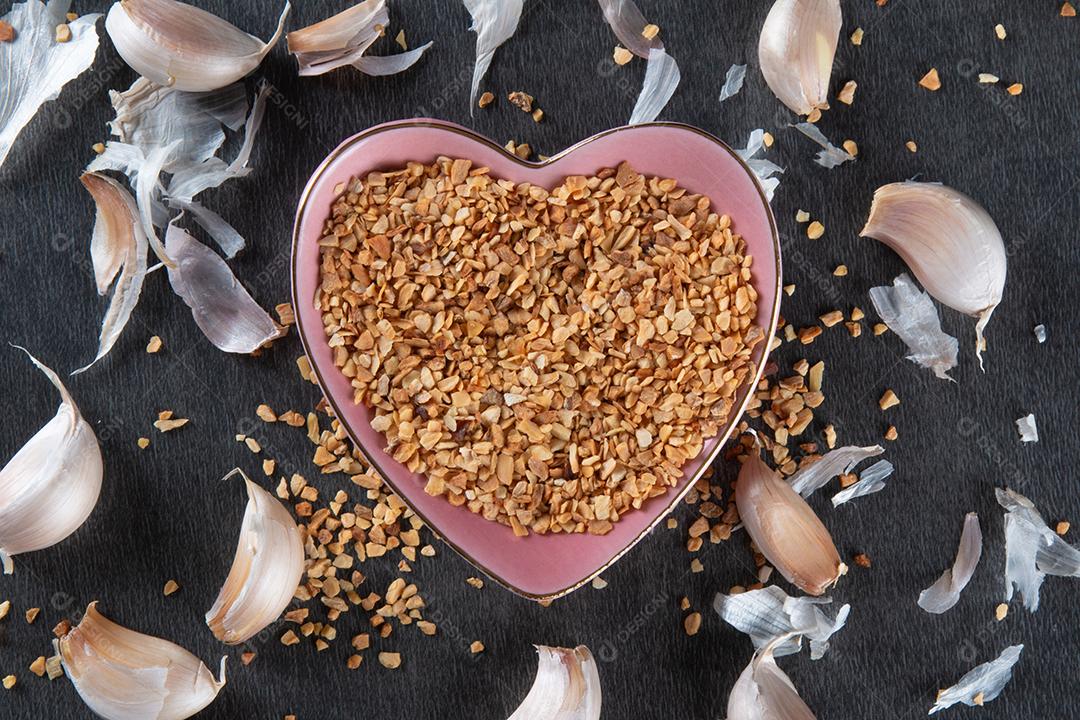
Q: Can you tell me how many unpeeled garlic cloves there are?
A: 9